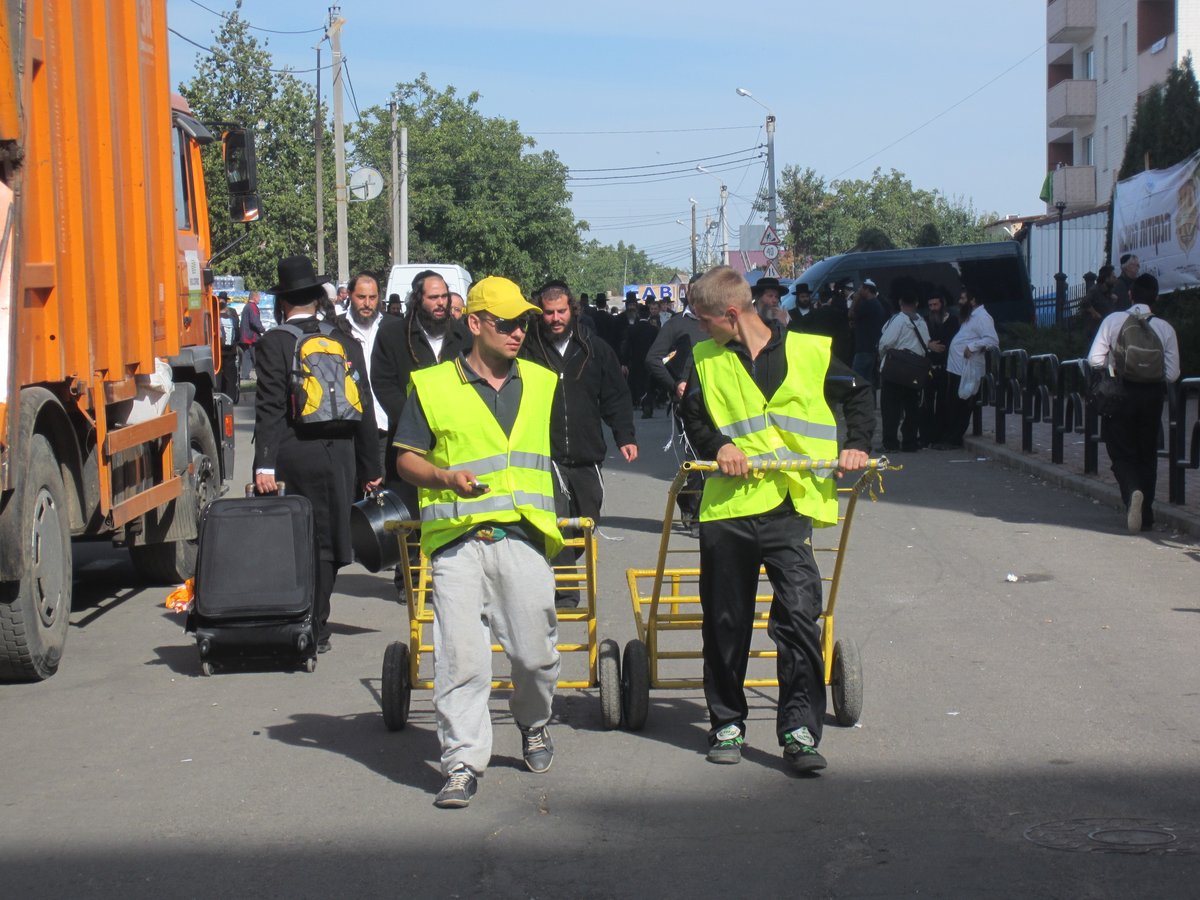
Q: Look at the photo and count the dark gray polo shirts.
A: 1